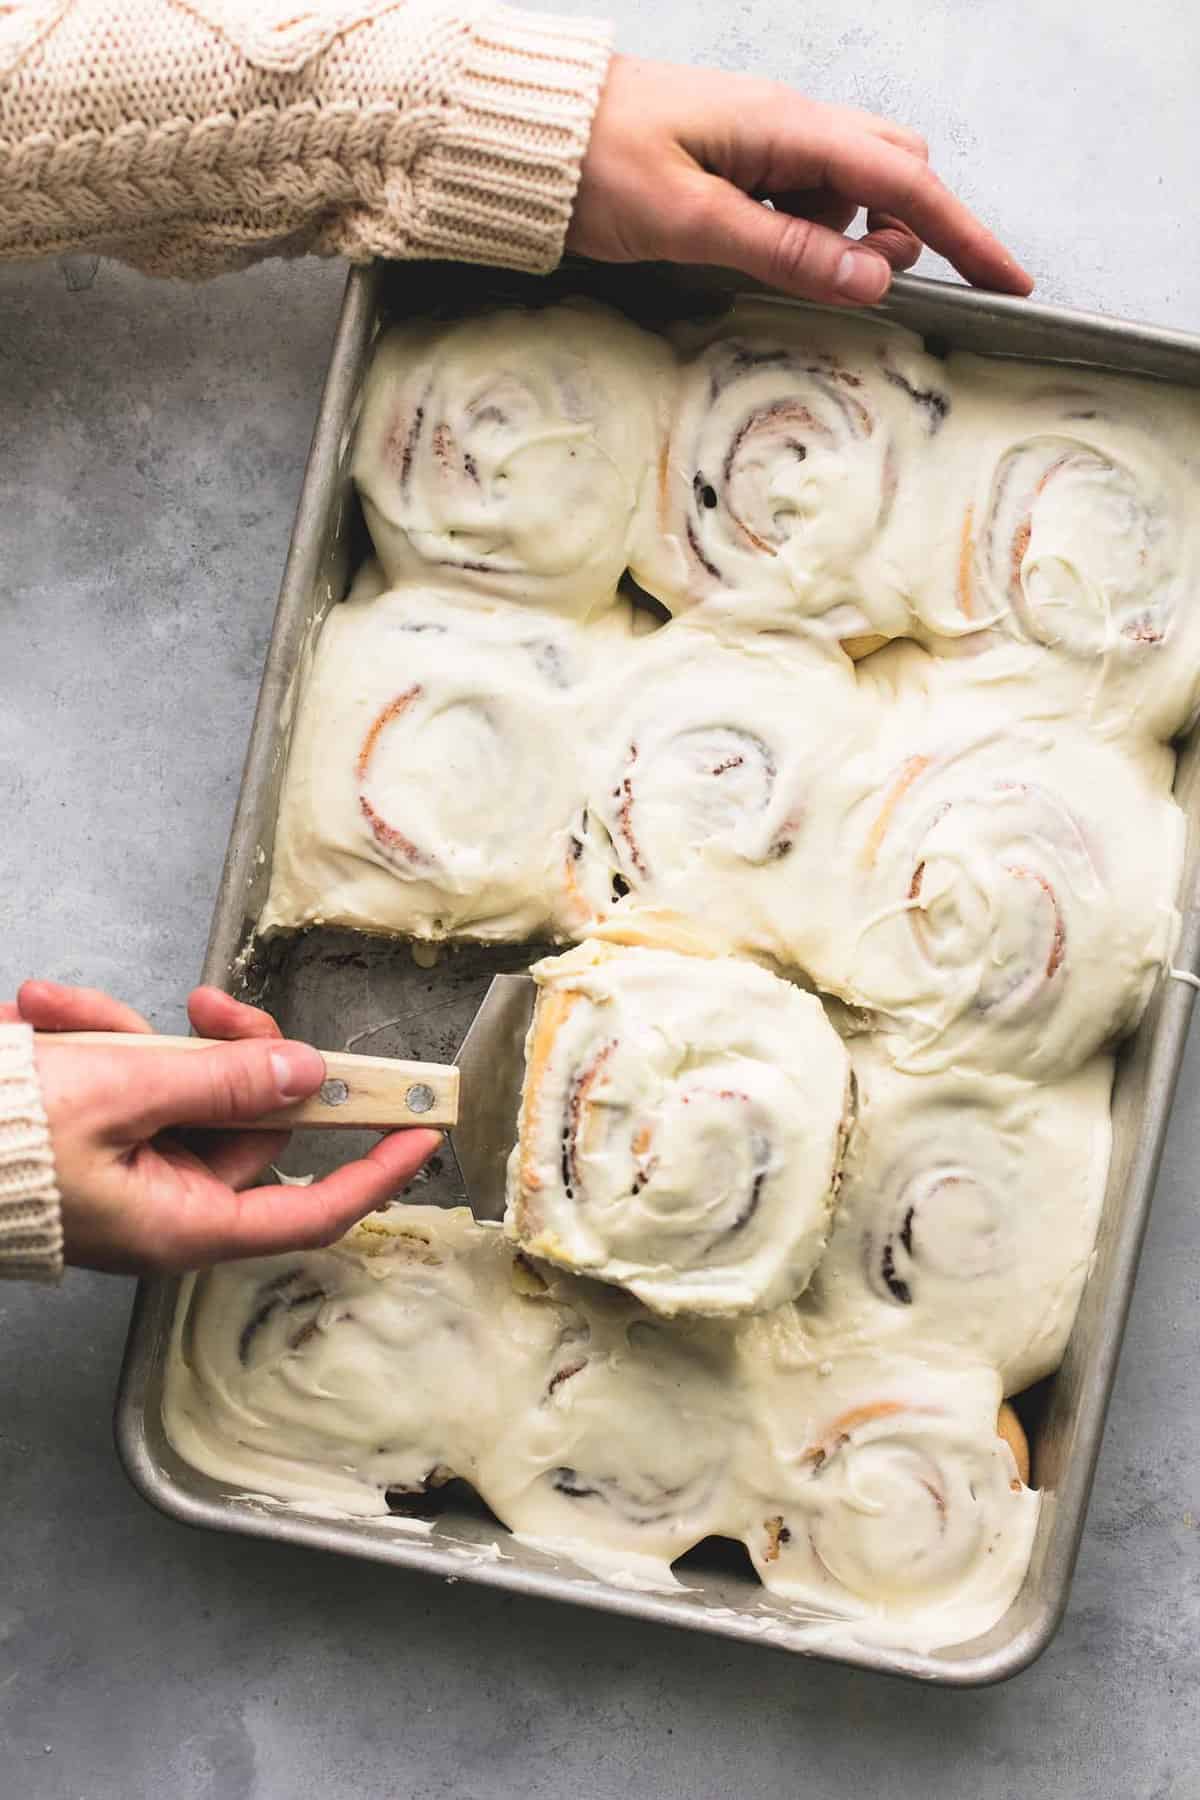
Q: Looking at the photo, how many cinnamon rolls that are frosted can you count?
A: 11